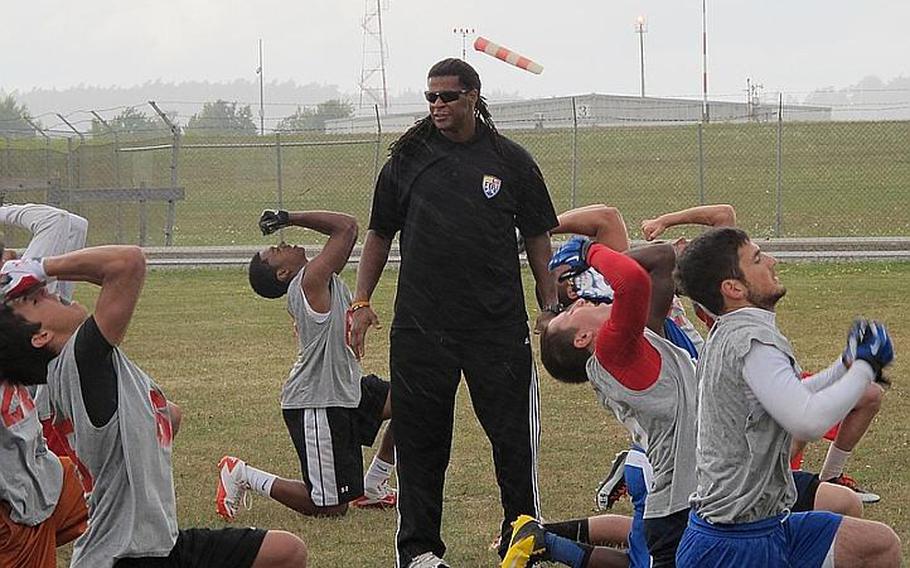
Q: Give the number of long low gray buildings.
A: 1